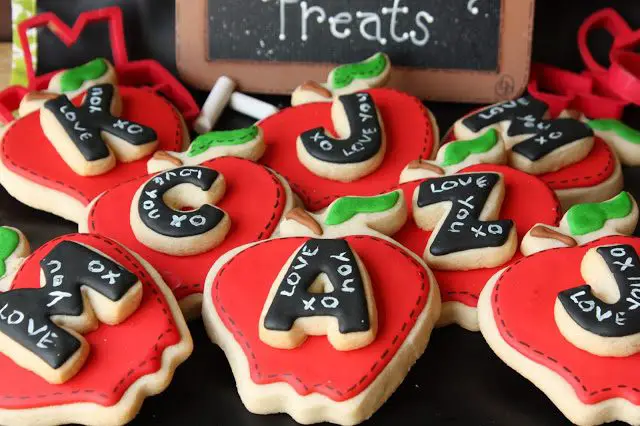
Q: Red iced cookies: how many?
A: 8